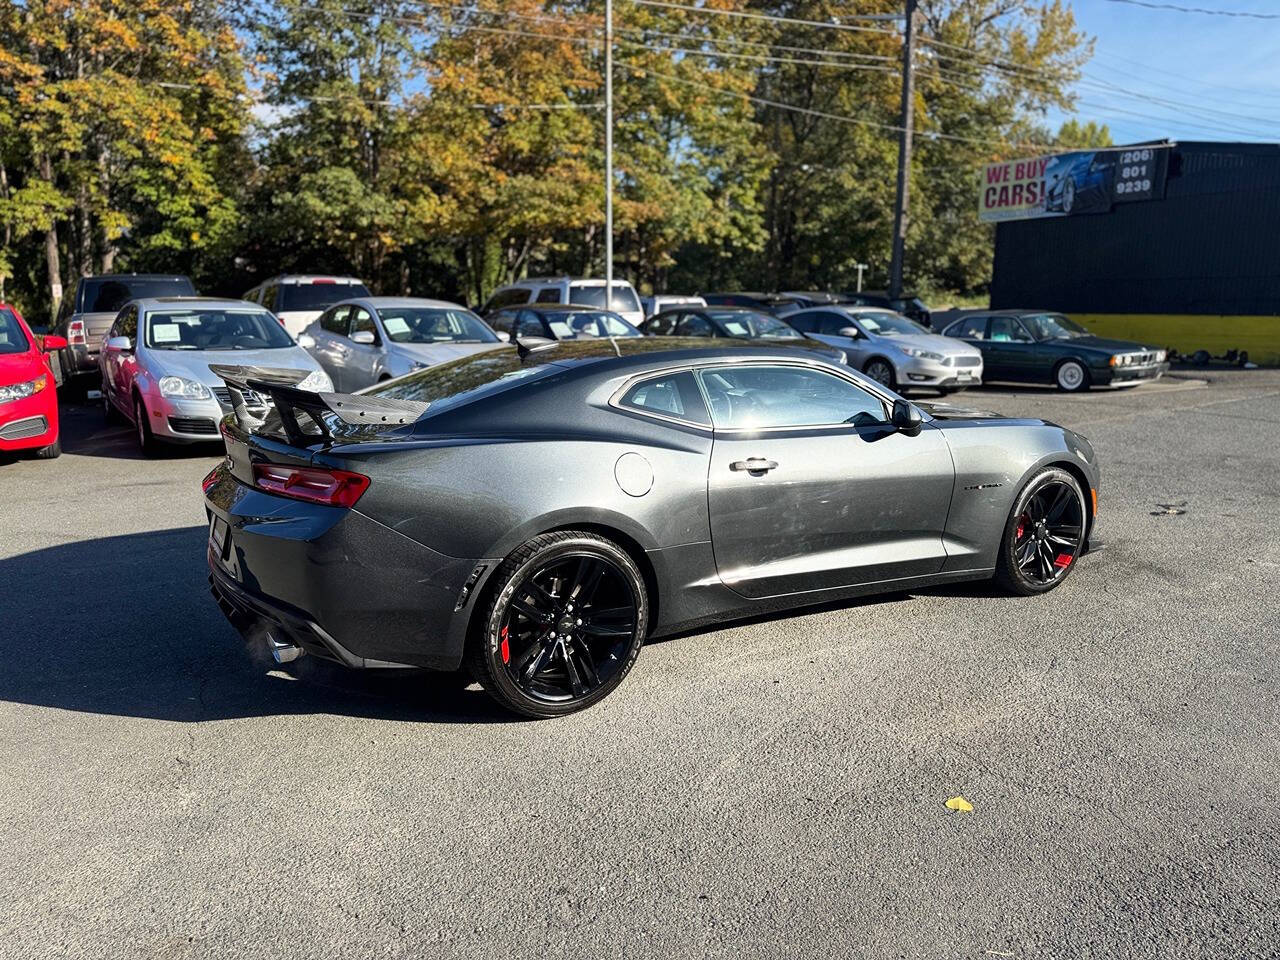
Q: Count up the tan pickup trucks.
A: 0